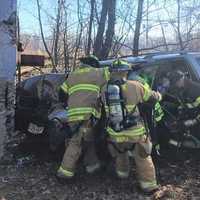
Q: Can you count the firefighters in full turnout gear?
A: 2